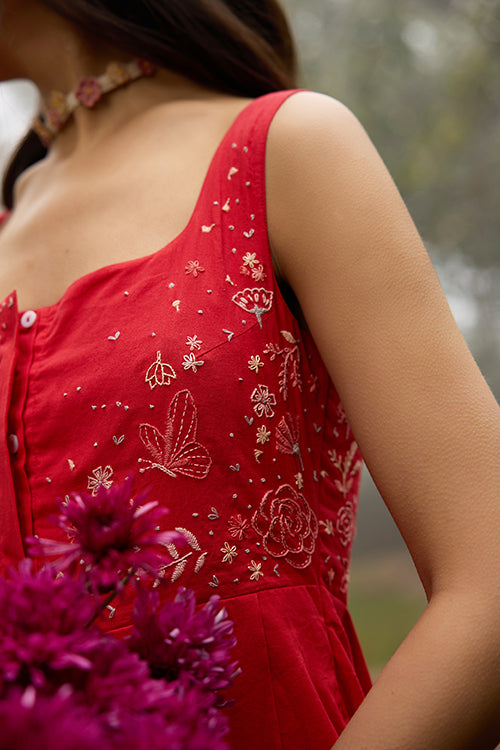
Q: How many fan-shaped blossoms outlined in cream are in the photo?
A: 1